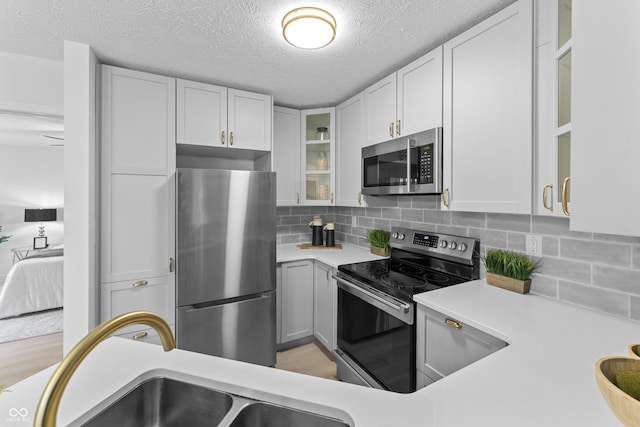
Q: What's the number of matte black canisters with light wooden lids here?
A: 2